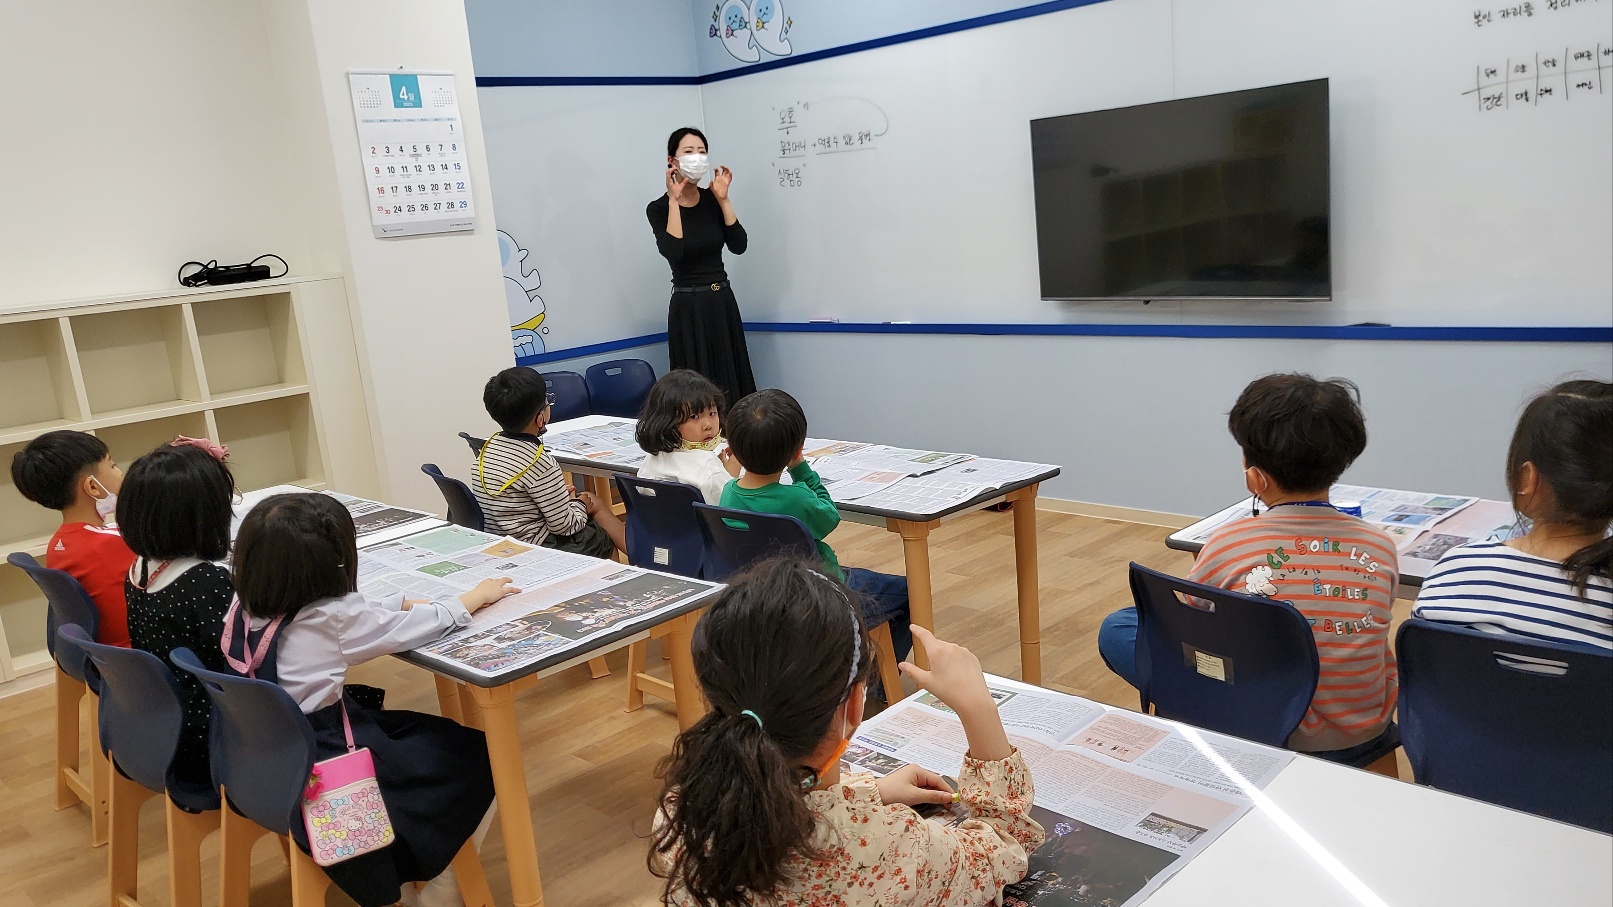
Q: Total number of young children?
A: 9